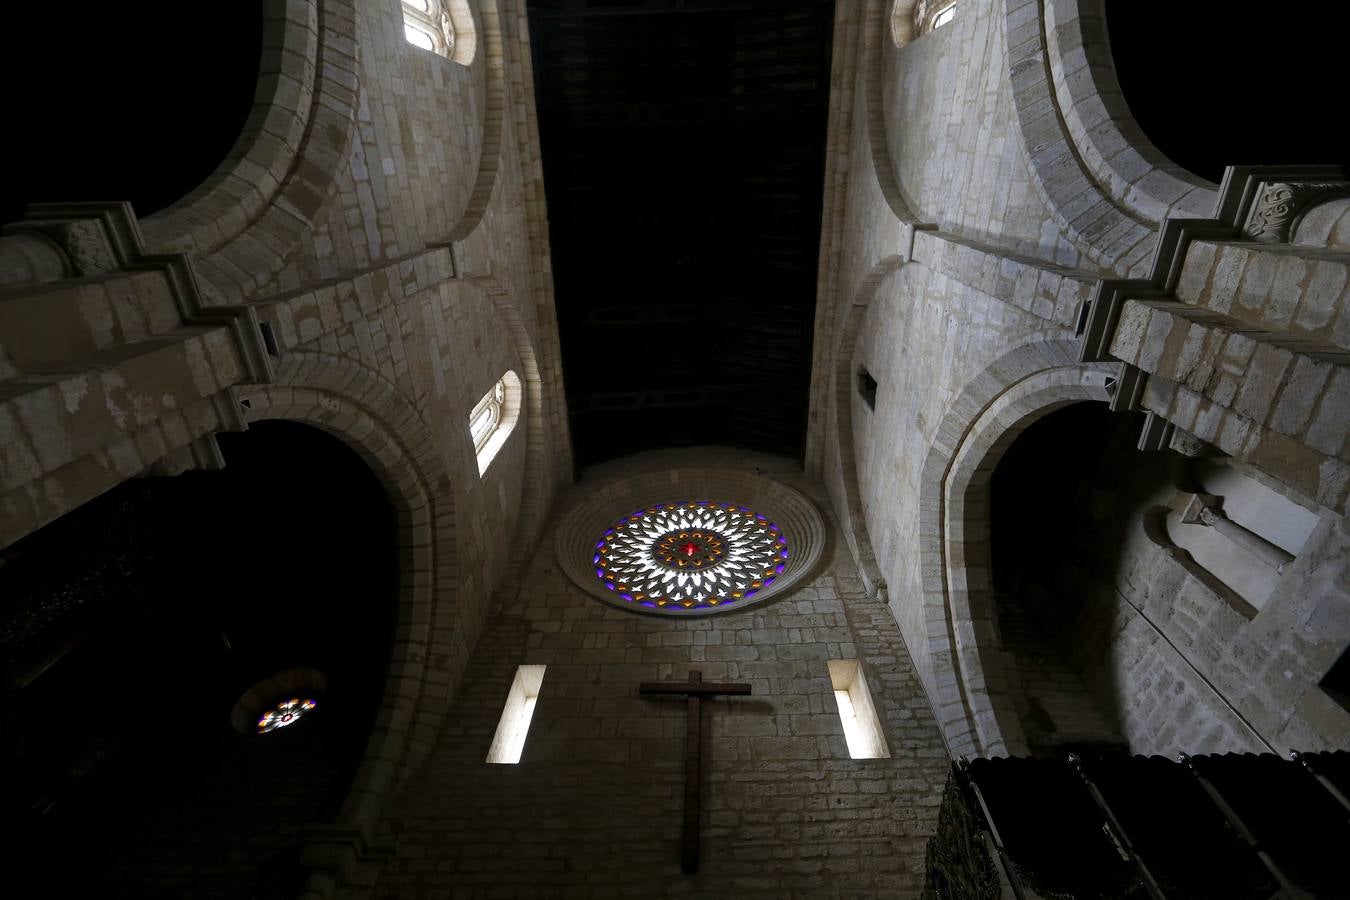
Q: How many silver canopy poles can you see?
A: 4